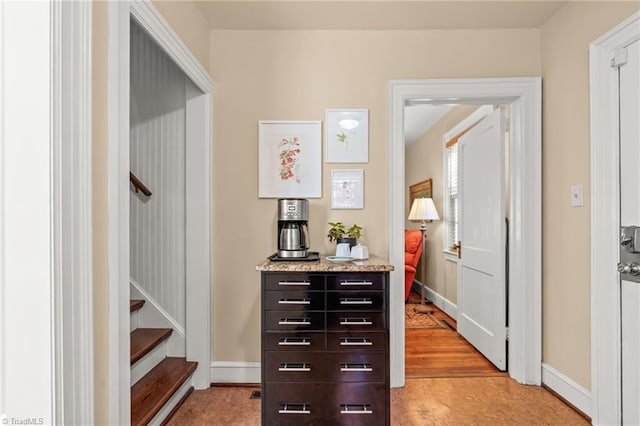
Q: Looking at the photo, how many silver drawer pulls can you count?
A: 12